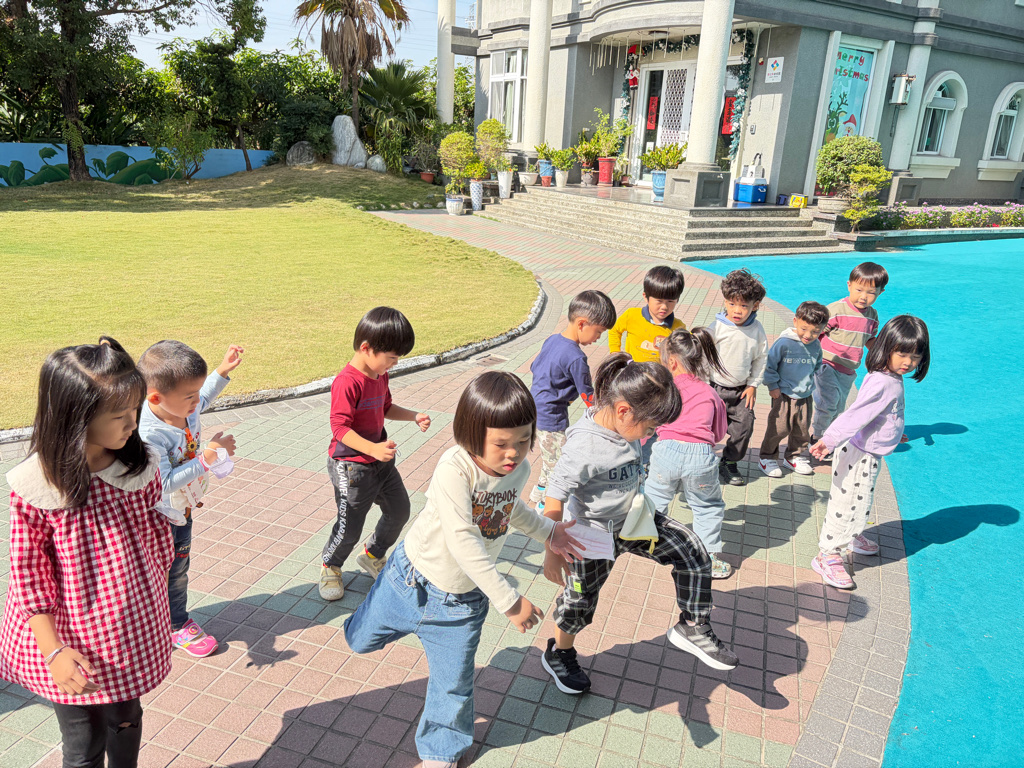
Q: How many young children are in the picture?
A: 12